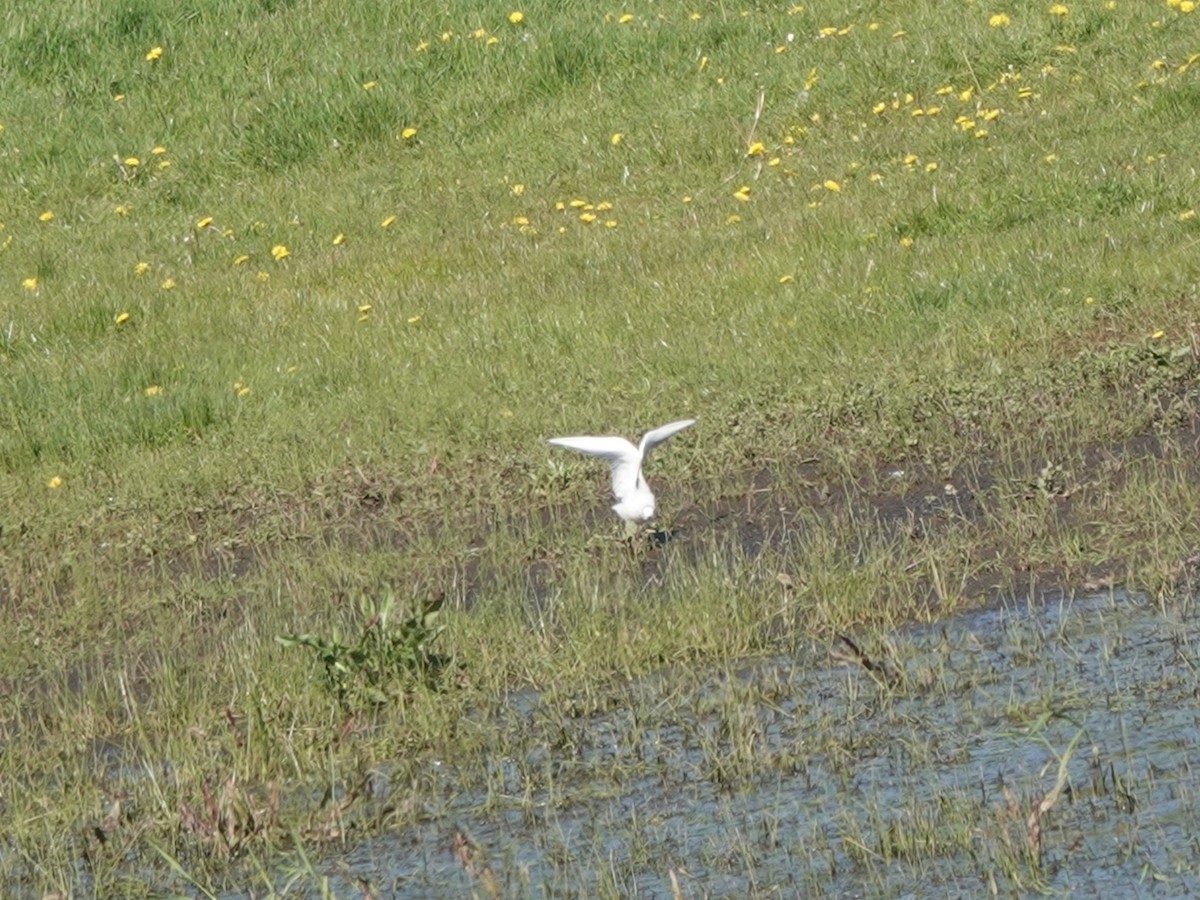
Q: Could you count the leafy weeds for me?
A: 1